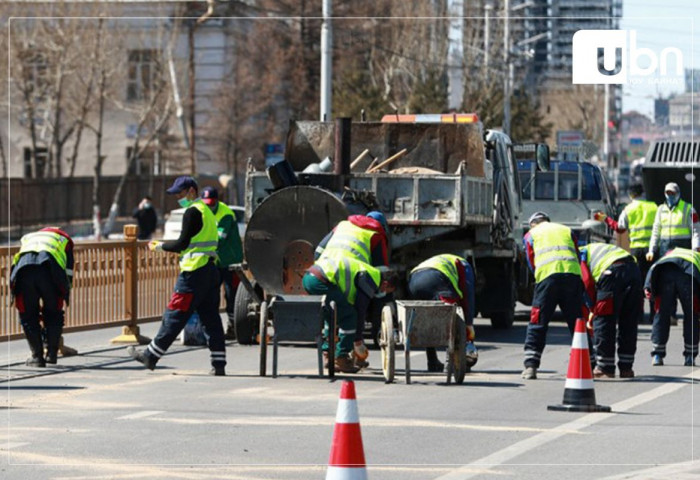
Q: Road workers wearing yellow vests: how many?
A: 11